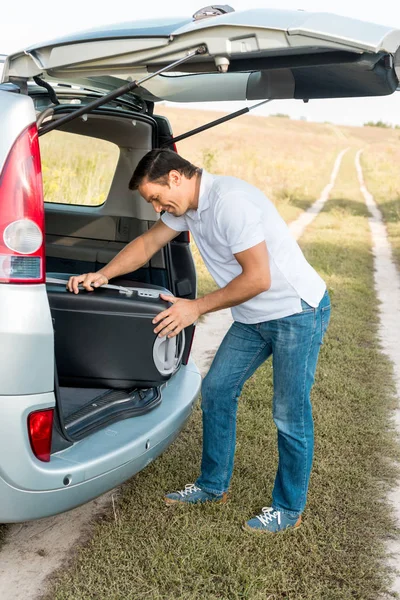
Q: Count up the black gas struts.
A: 2